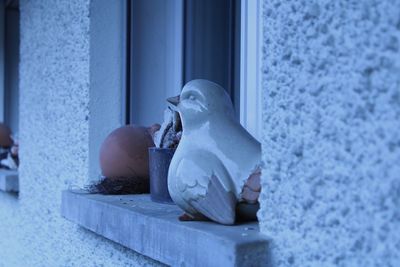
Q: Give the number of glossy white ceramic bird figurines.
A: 1